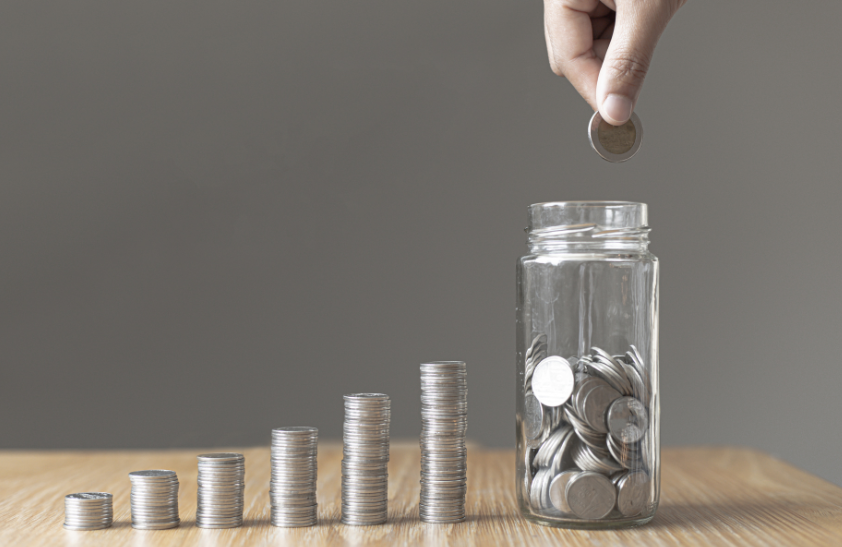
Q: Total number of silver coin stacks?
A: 6